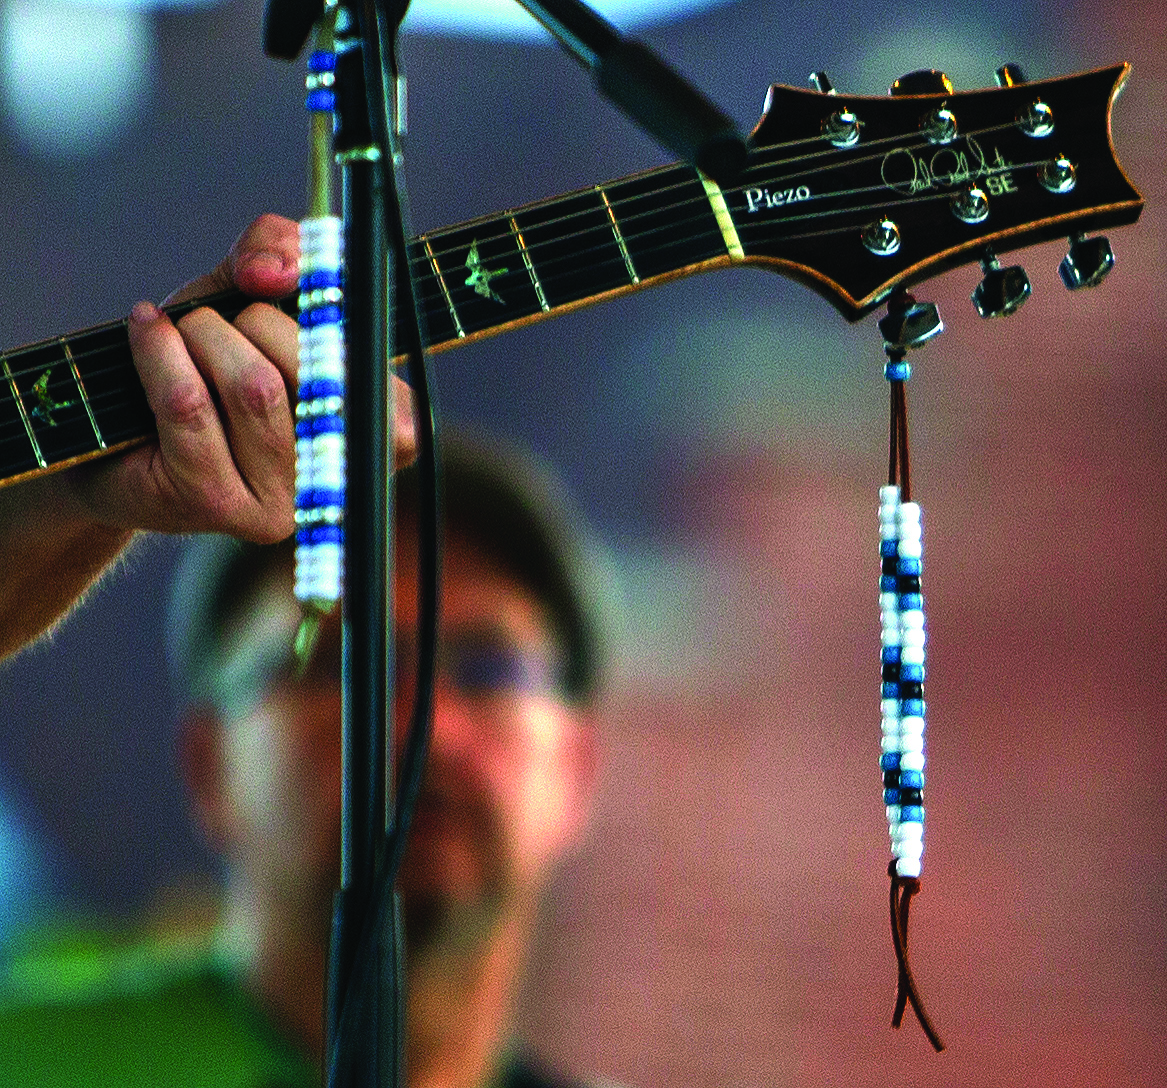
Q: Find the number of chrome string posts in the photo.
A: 6